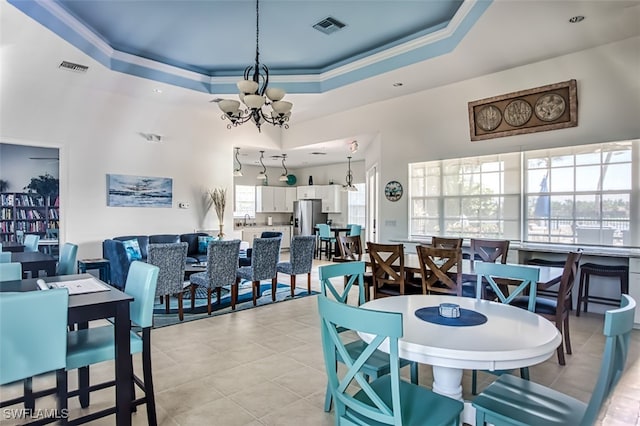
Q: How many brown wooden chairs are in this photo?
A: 6